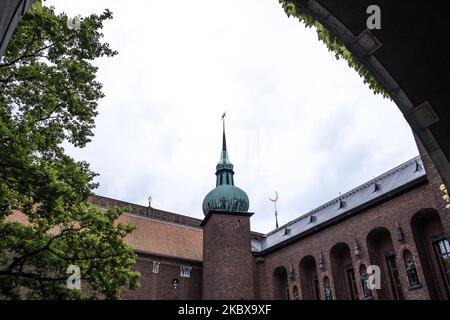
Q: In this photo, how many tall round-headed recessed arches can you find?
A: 5